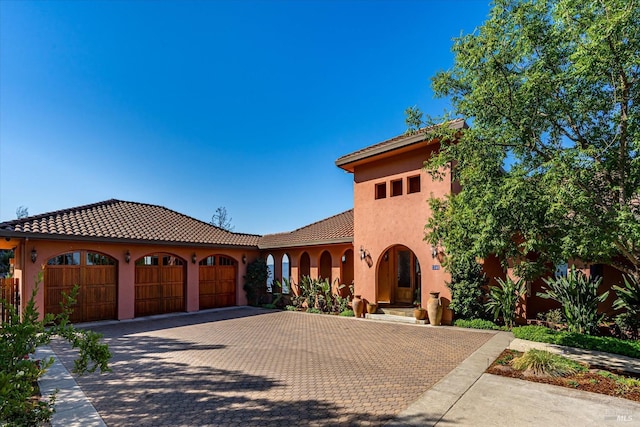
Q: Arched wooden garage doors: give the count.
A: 3